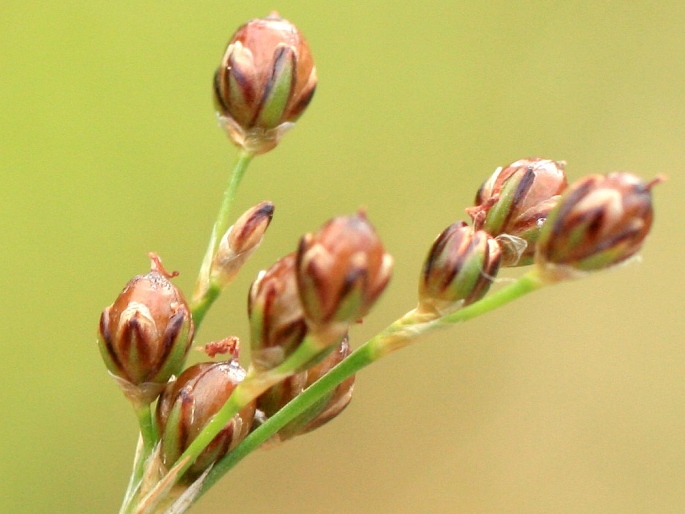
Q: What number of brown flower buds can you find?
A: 10